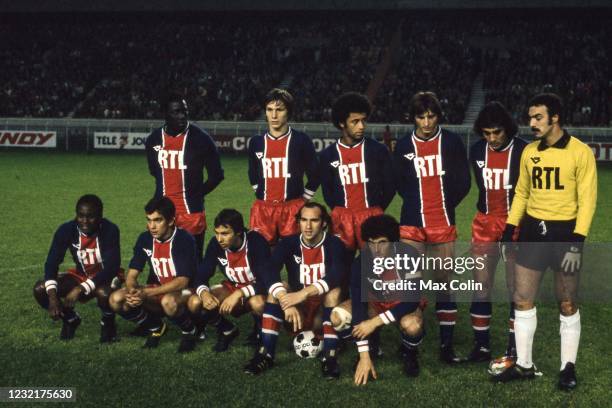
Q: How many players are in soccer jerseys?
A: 11